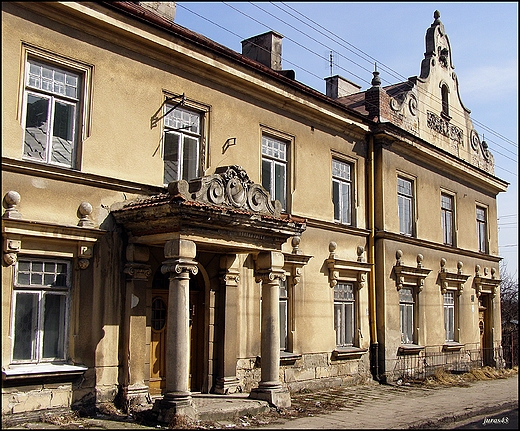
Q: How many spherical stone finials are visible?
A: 11